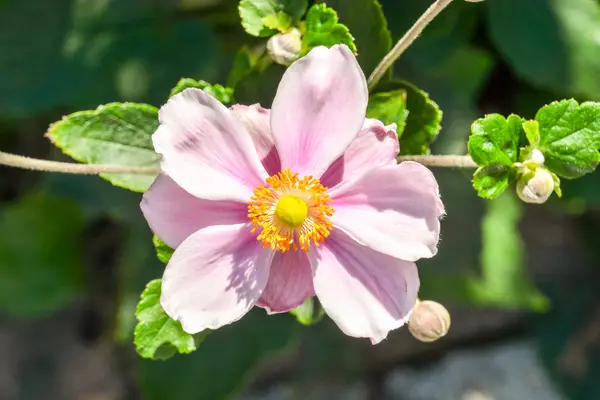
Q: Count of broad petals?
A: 9